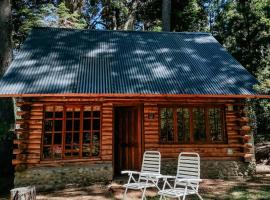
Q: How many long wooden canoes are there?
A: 0